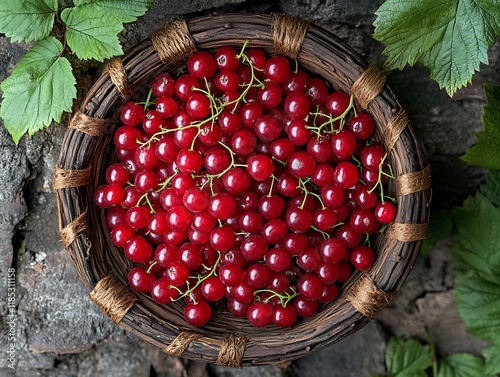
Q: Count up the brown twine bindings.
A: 14